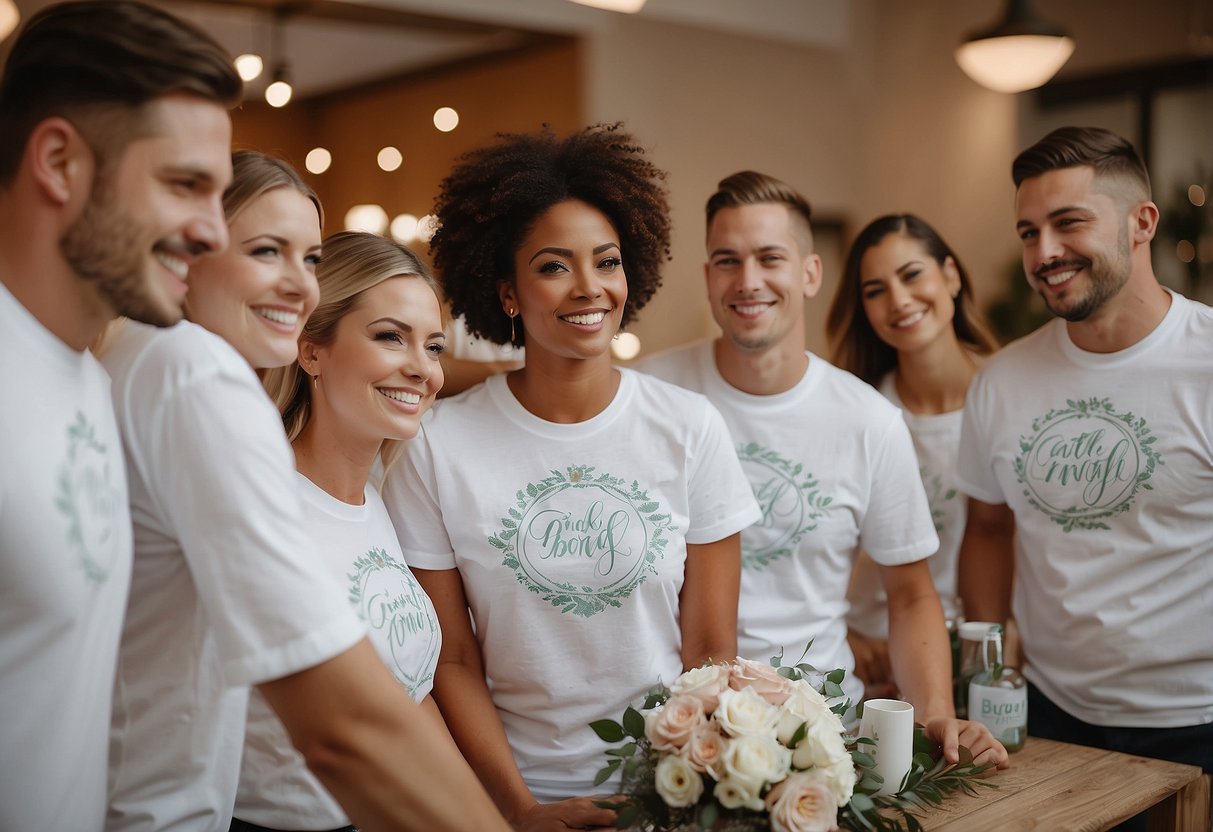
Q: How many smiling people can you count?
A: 7